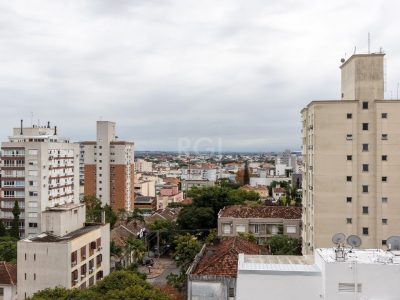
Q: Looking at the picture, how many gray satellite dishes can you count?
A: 3